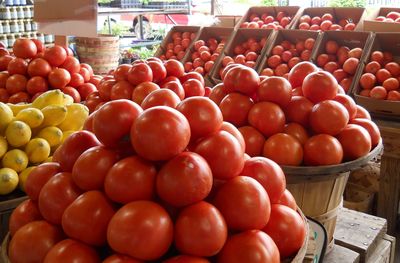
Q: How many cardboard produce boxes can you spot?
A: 9